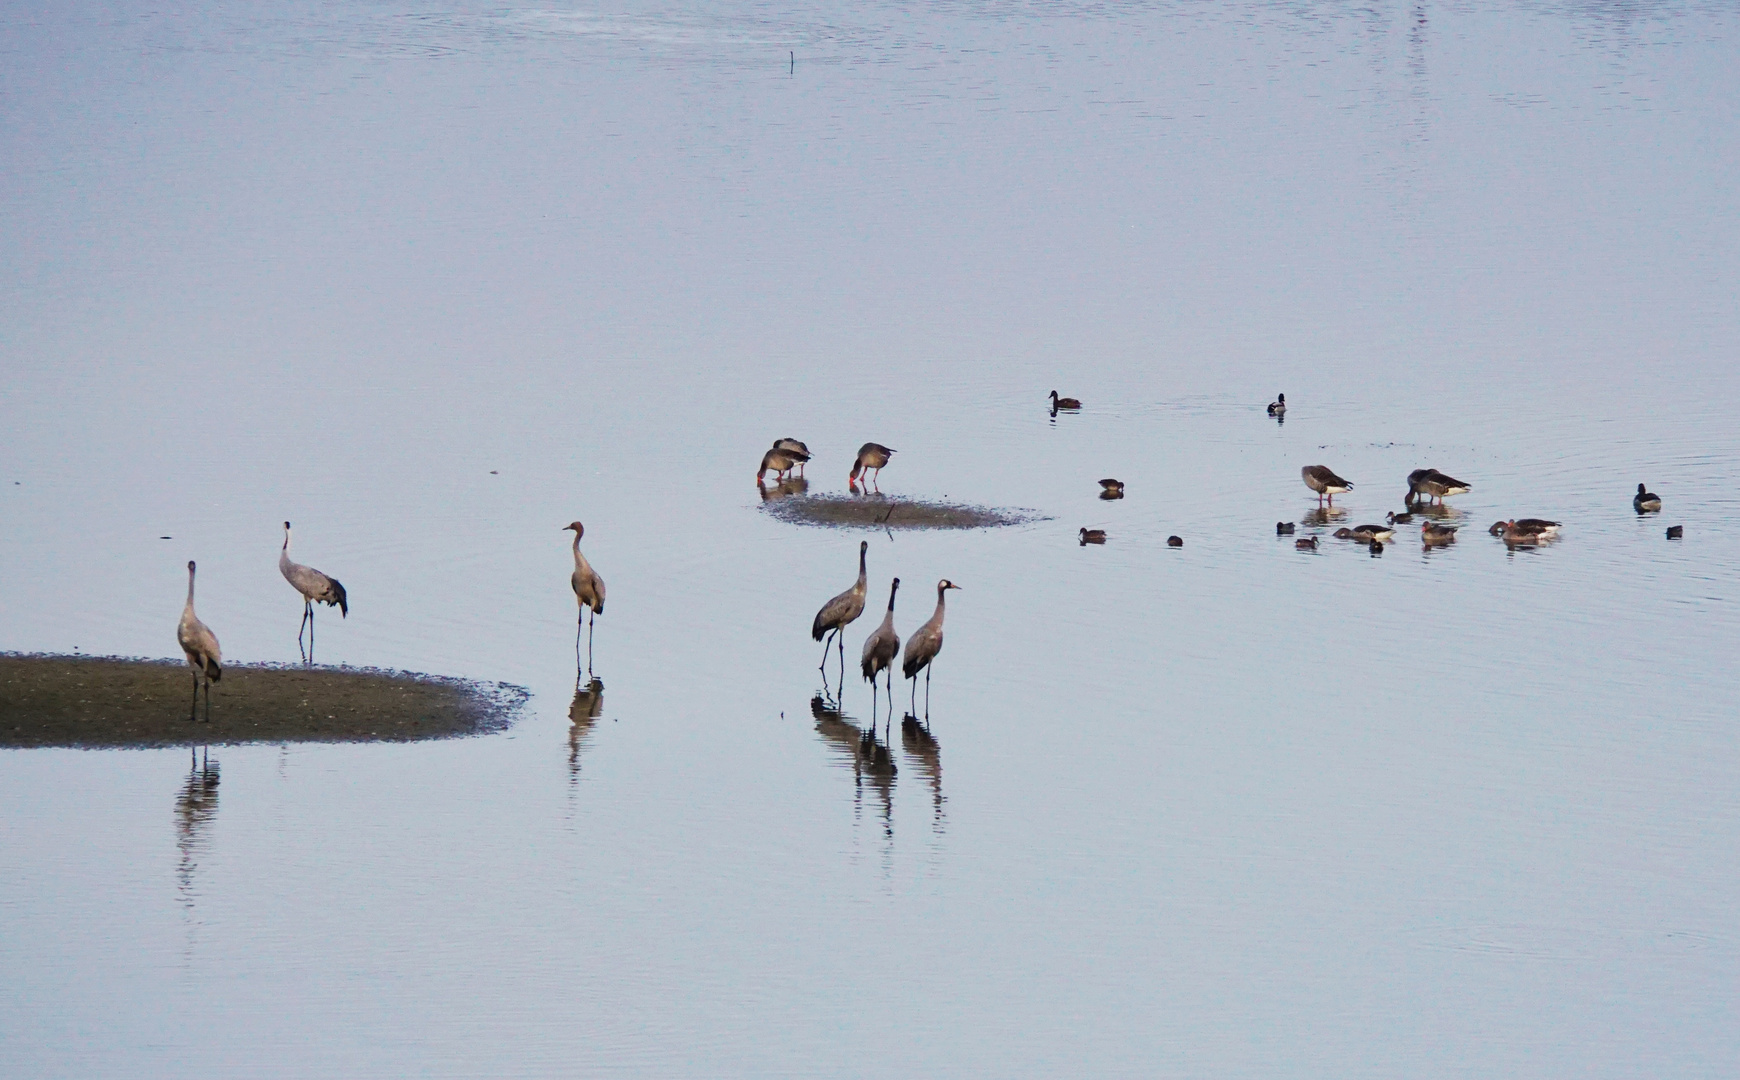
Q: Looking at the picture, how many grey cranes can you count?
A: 6